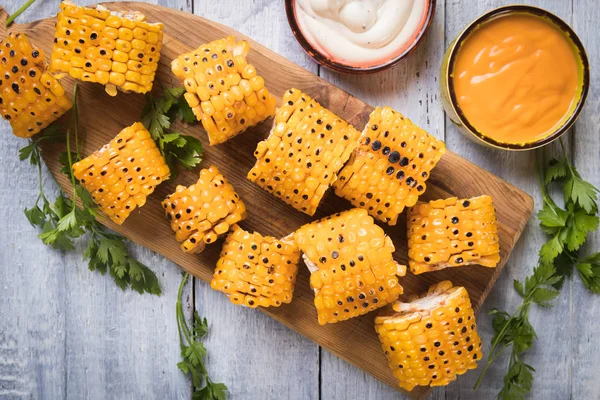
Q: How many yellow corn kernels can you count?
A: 11